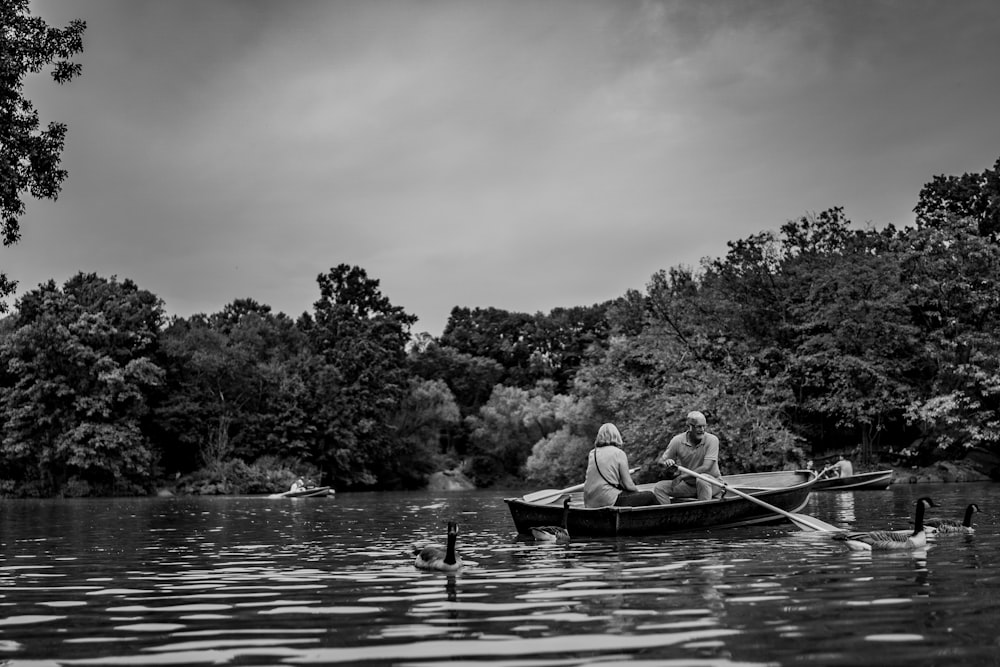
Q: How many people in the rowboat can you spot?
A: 2